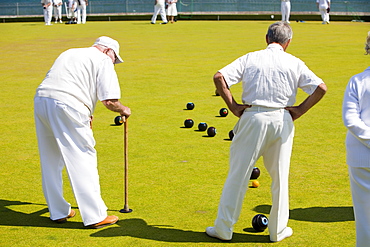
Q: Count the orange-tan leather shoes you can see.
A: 2